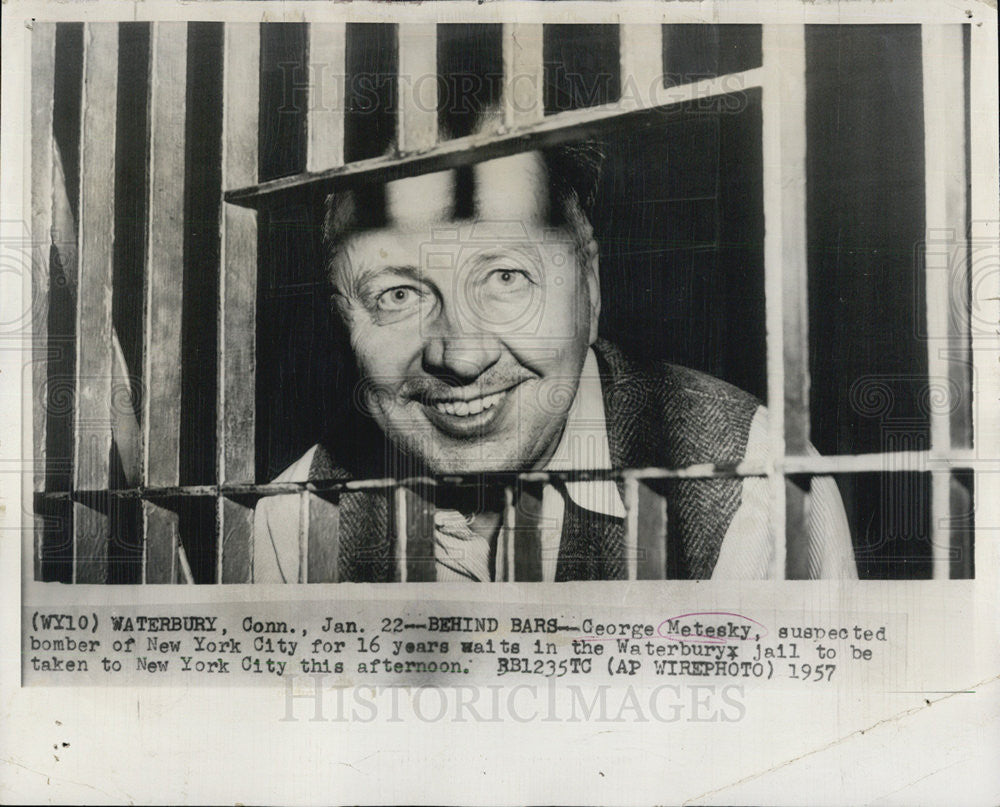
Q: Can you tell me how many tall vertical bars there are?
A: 6